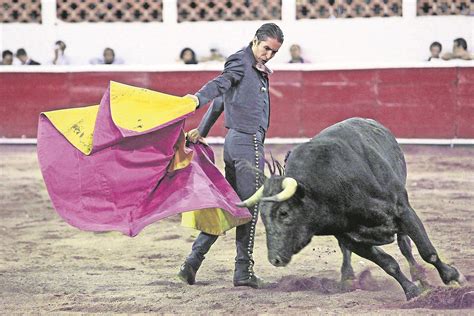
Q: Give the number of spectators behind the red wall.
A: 9